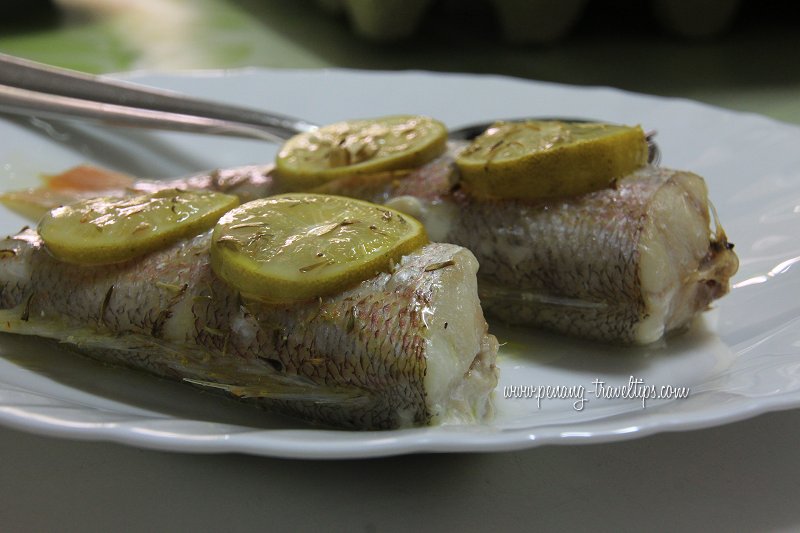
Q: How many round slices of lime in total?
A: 4